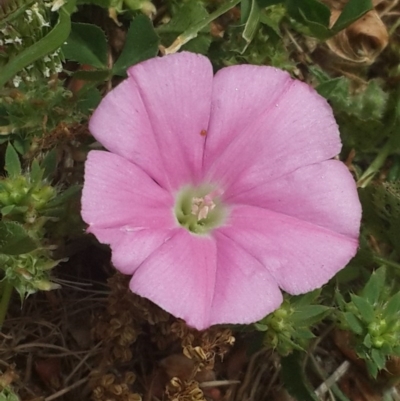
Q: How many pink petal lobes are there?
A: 5